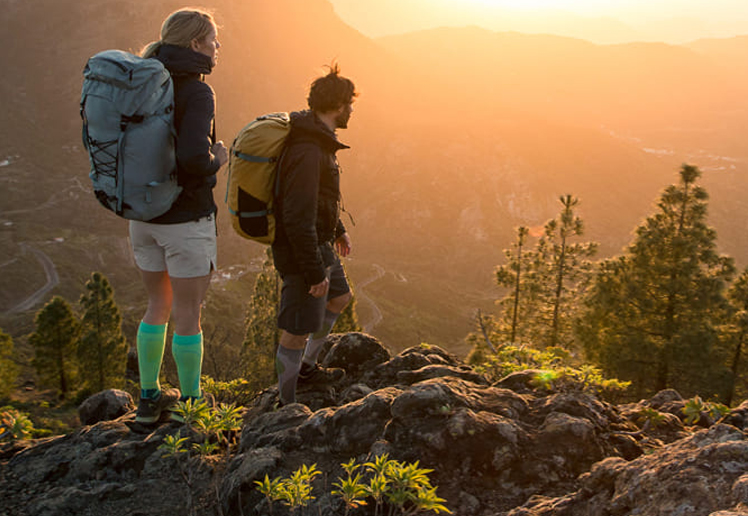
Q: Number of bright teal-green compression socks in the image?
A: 2